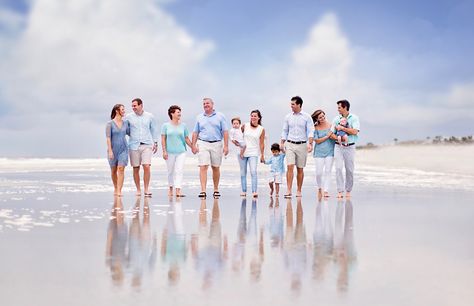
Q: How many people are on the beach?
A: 11